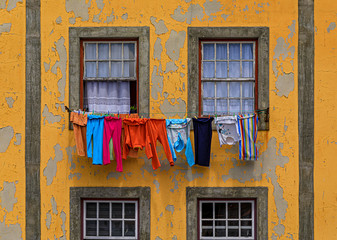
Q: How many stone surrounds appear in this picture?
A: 4